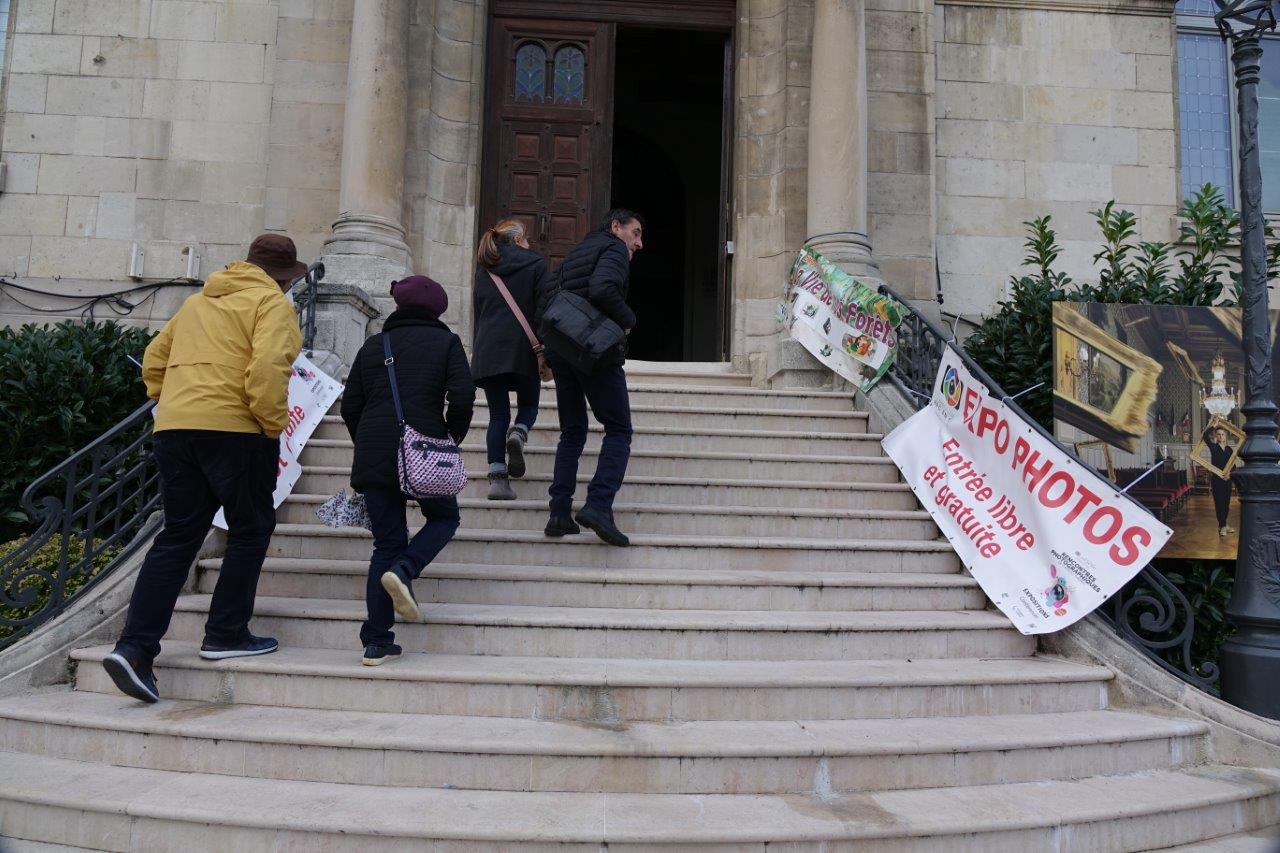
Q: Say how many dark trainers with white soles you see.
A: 4